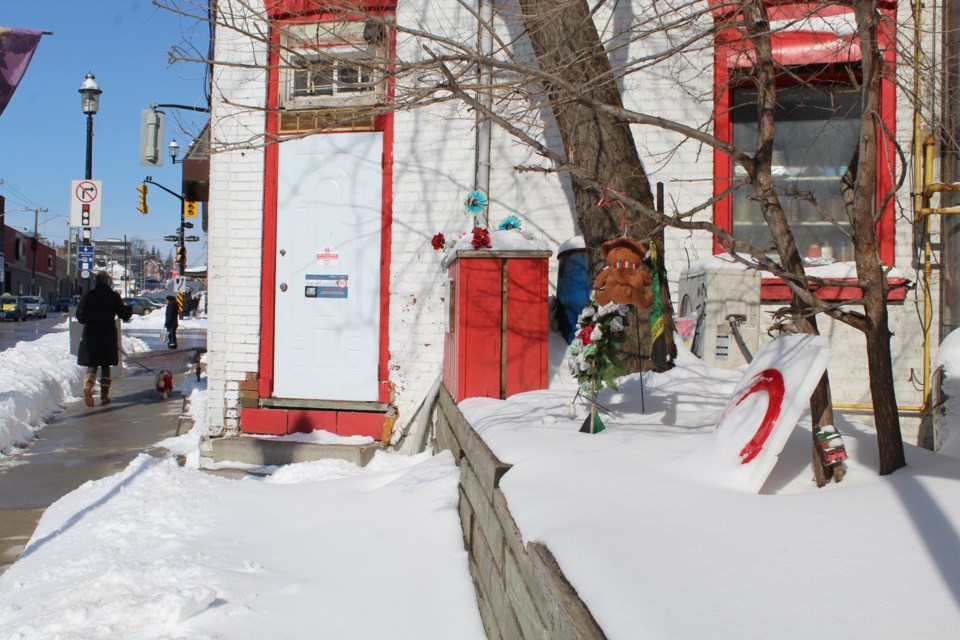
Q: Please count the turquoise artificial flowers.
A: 2